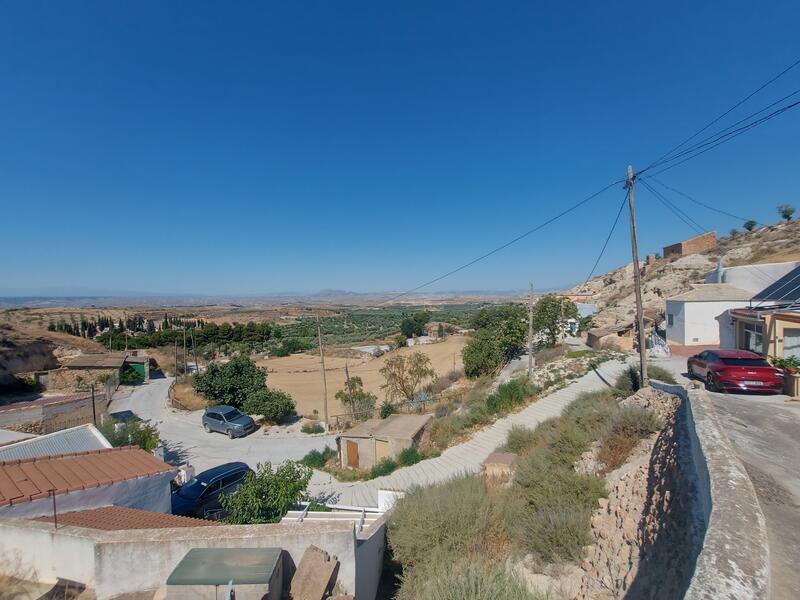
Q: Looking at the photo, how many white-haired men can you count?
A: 0